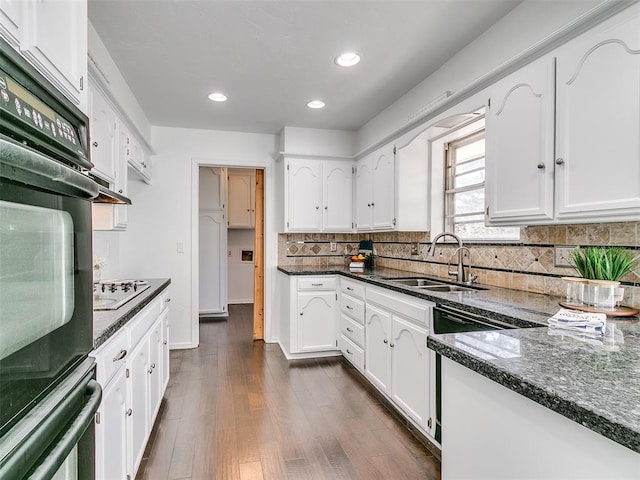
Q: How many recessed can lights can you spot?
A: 3